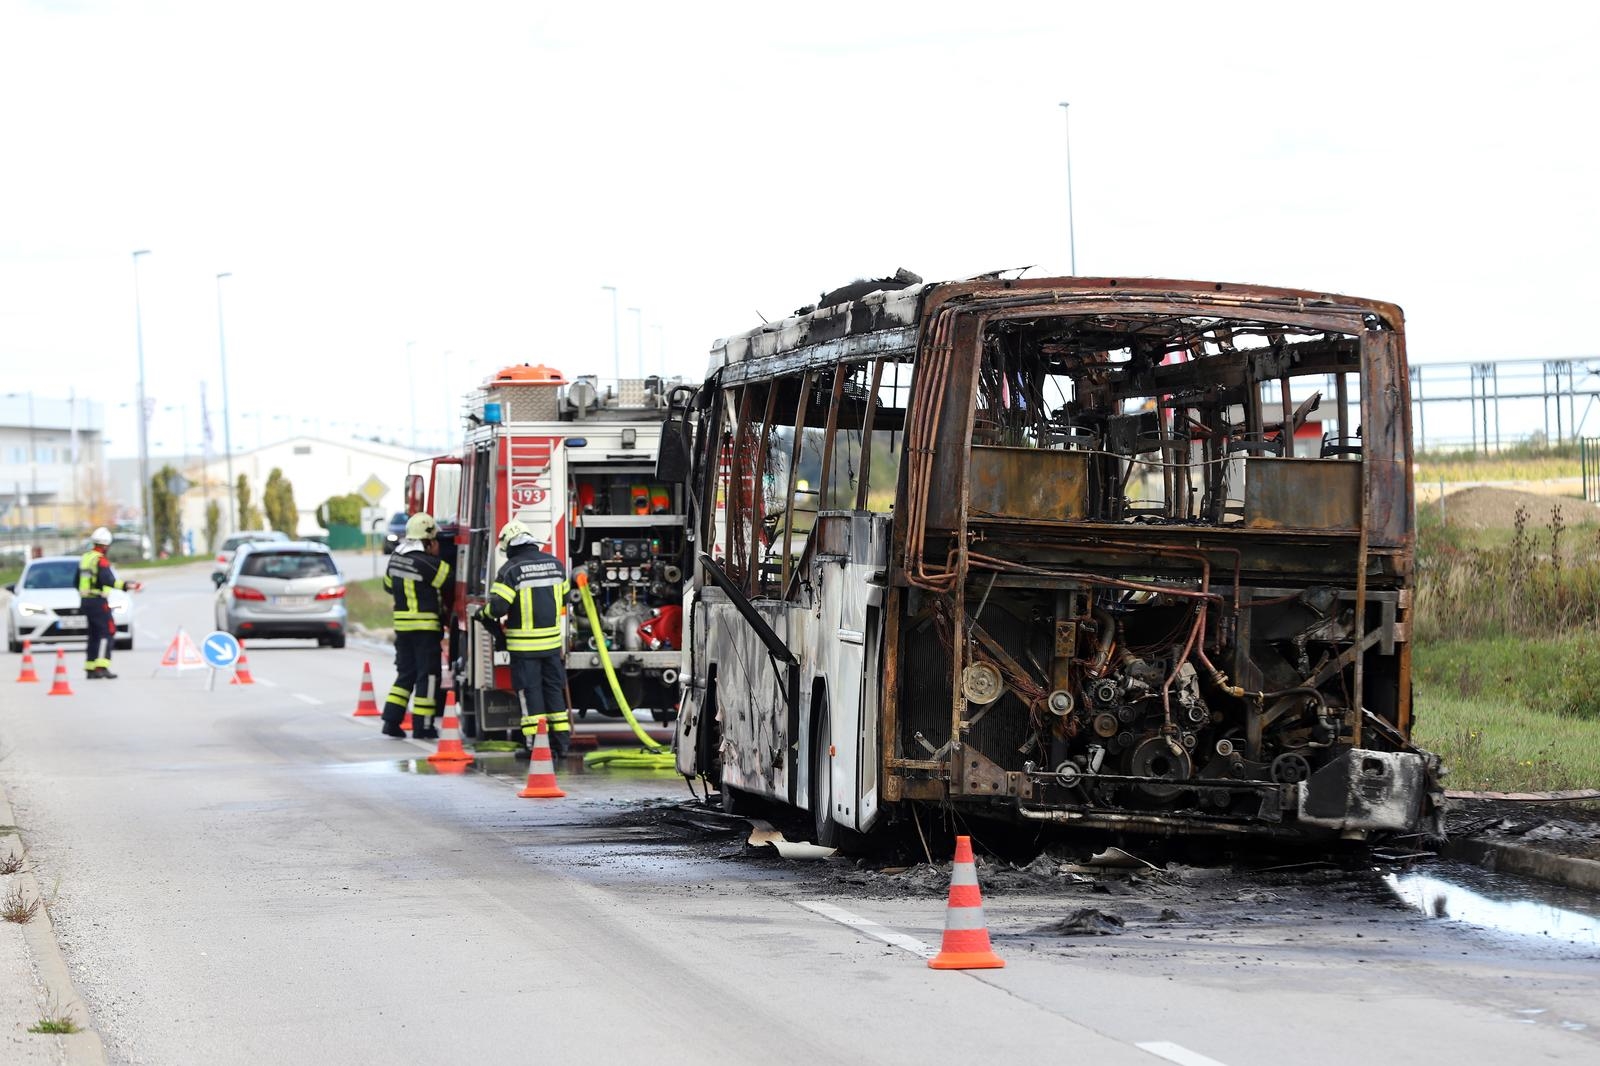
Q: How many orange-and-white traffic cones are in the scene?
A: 8